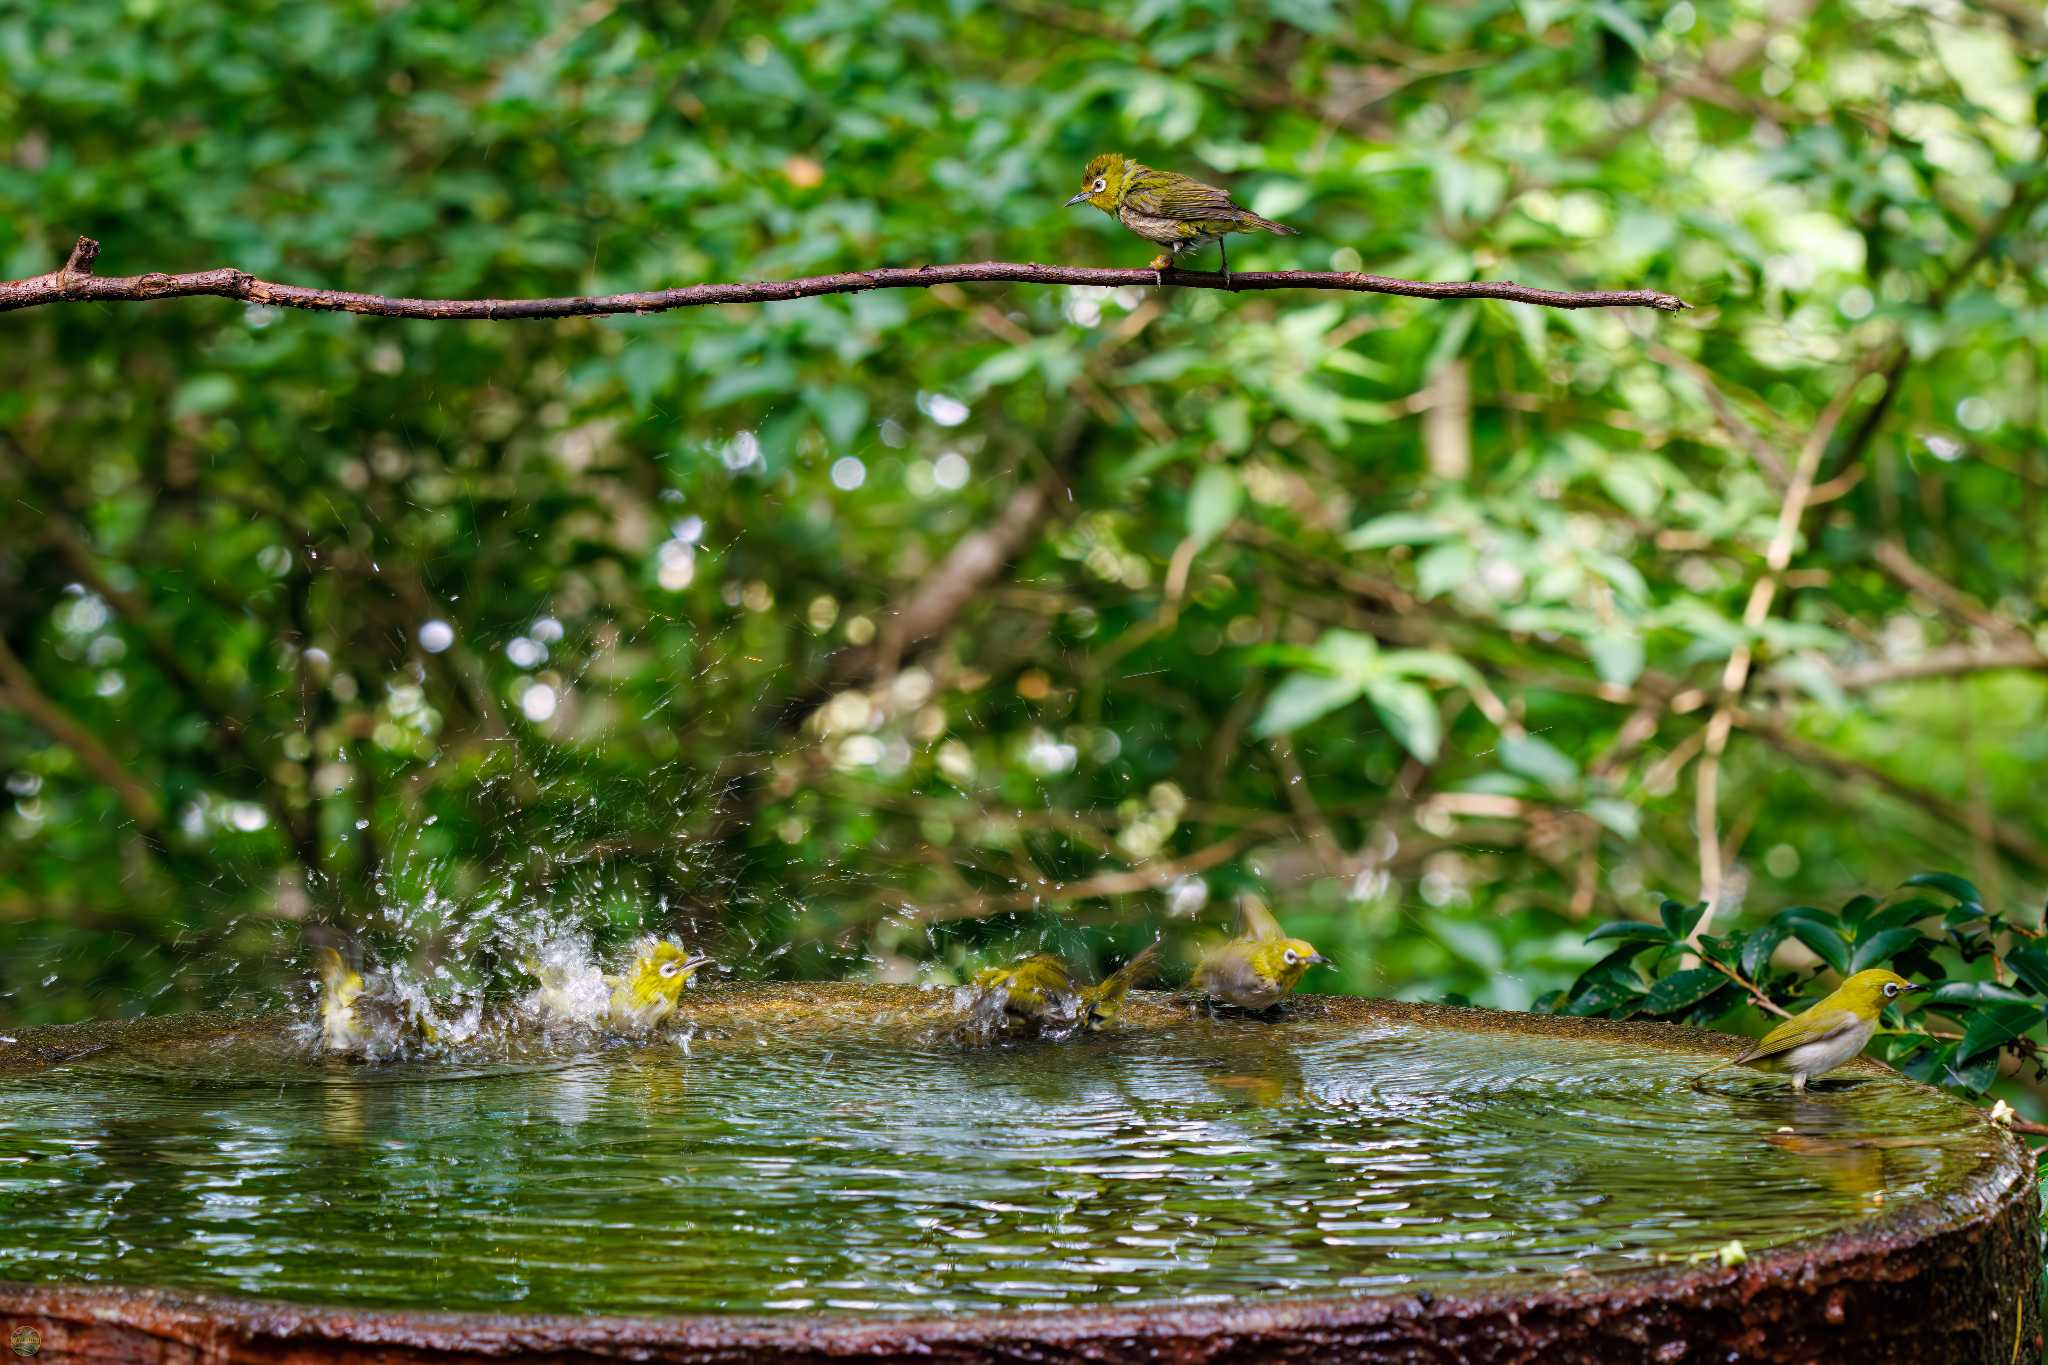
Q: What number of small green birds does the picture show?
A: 6